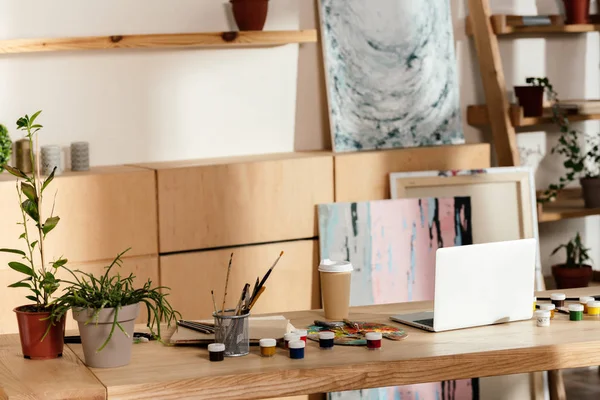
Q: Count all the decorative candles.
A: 3